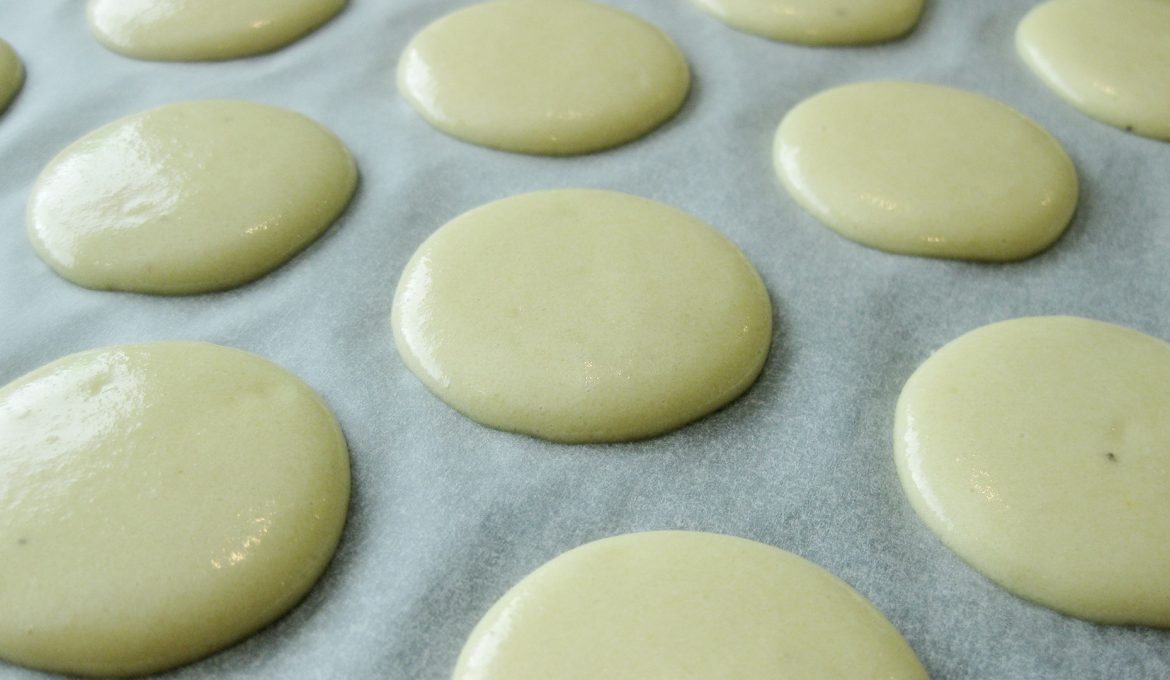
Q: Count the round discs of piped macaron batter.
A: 11